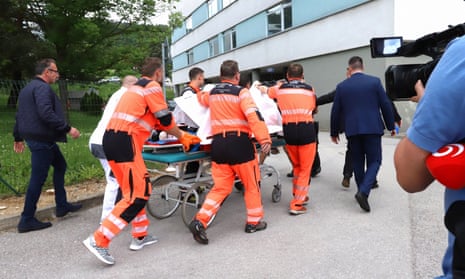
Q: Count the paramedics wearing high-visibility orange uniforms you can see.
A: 4